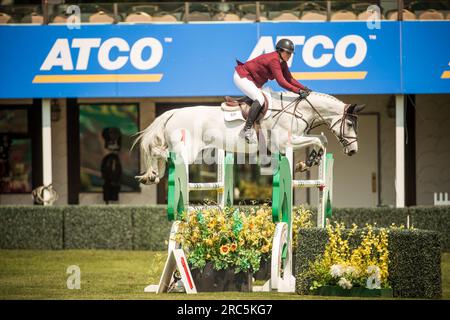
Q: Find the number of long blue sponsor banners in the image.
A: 1